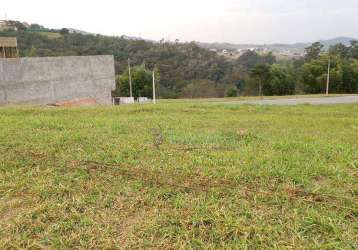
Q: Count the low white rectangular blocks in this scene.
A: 2